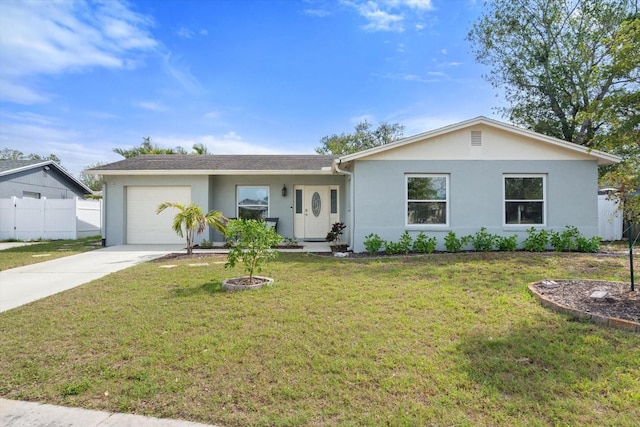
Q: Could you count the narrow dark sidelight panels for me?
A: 2